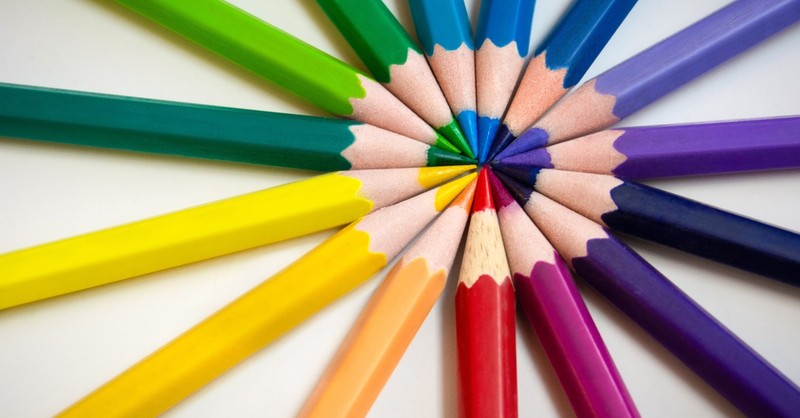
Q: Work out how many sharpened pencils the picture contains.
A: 15